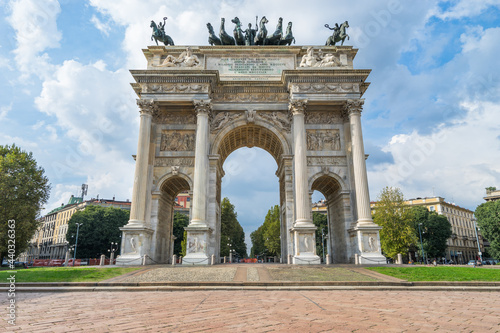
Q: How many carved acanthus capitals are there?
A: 4